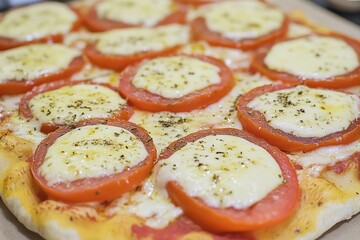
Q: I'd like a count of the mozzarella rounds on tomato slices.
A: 11